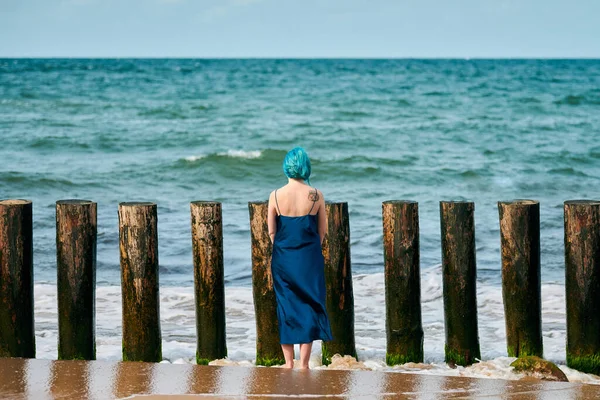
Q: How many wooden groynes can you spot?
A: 10